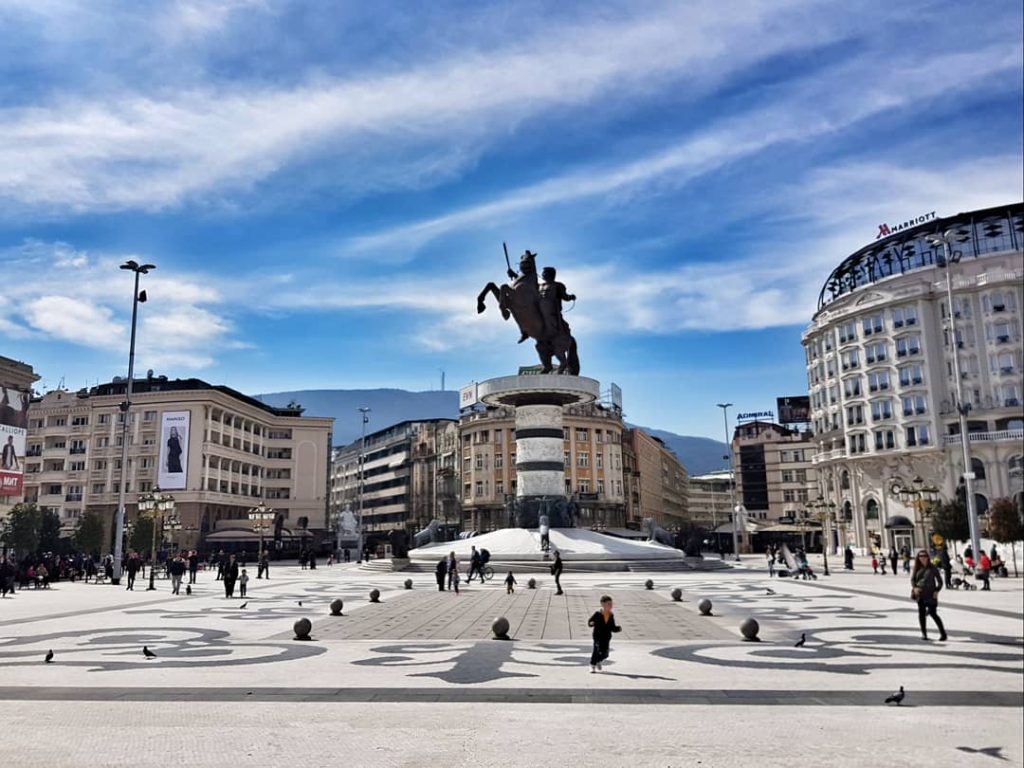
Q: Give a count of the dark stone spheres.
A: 10